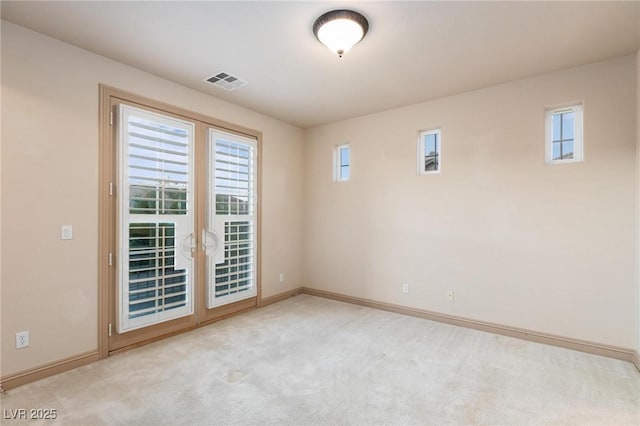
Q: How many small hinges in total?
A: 4